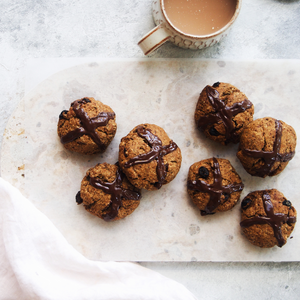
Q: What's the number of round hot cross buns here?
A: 7